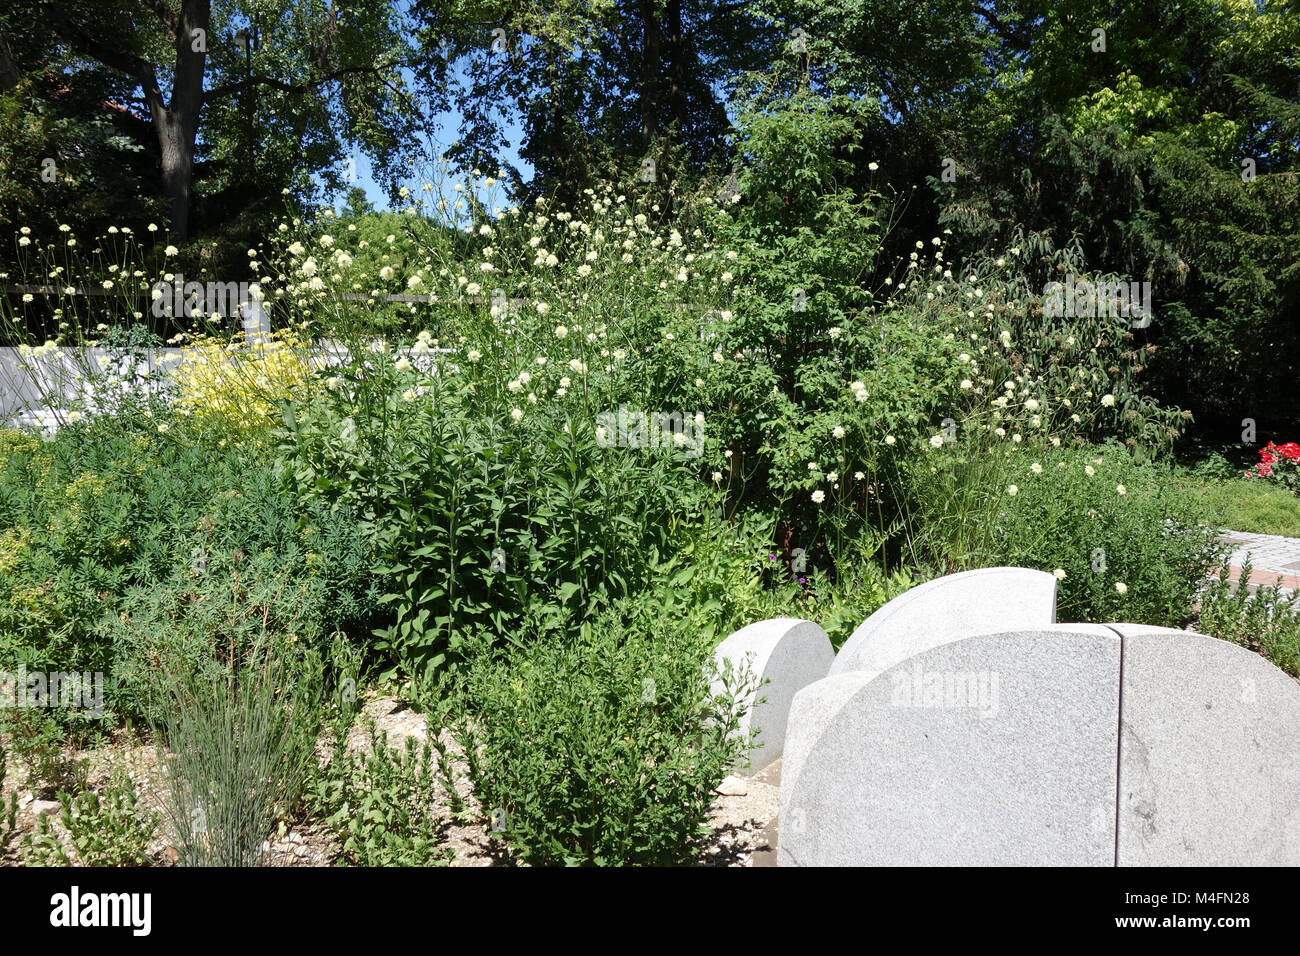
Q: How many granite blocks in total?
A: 5